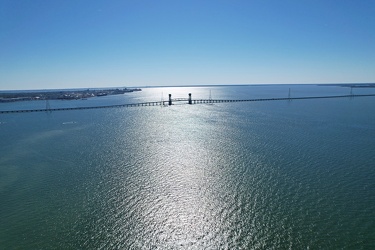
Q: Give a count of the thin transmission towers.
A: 5